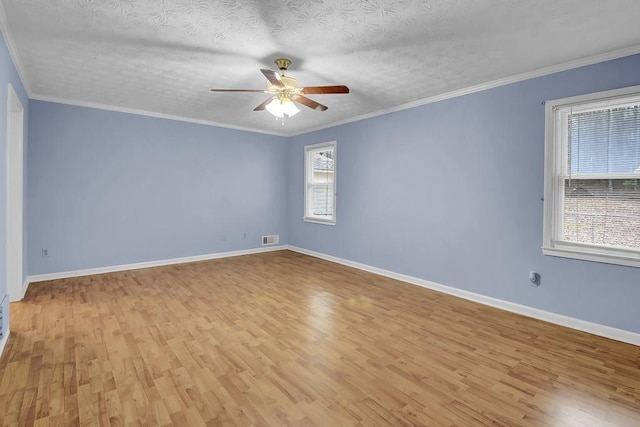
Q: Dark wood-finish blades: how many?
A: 5